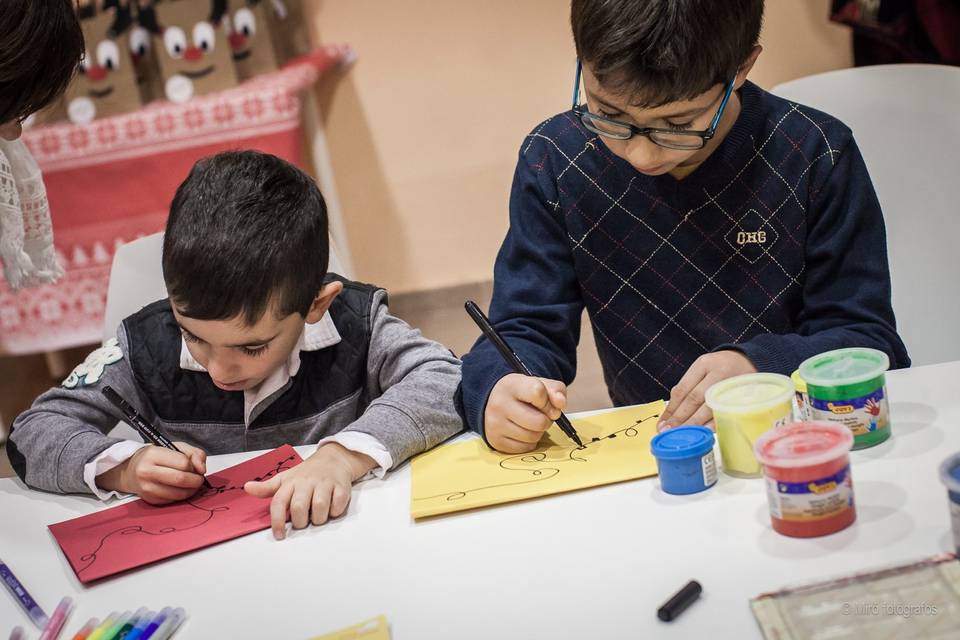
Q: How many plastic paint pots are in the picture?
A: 6